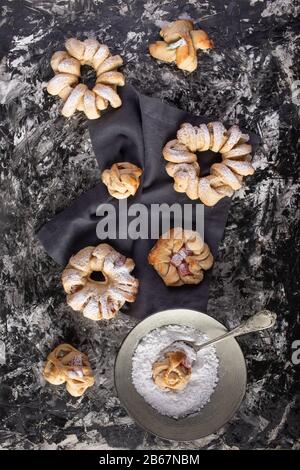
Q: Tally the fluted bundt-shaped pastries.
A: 3